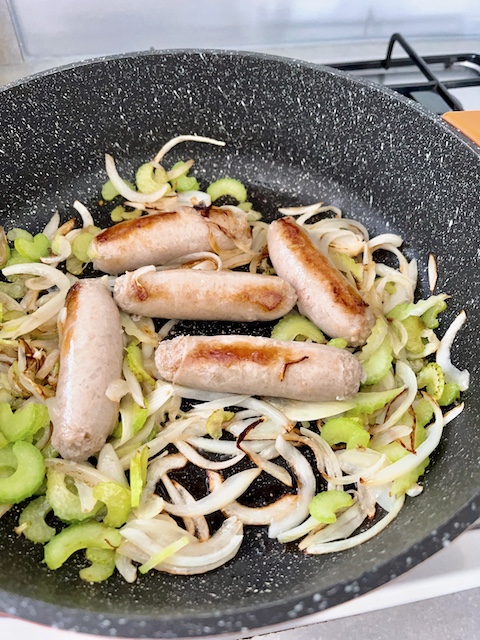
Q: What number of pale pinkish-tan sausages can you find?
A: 5